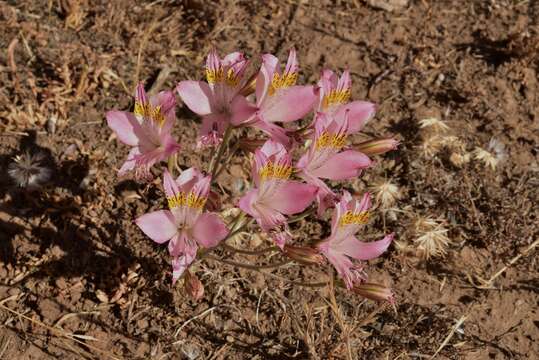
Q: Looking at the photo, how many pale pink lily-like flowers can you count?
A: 8